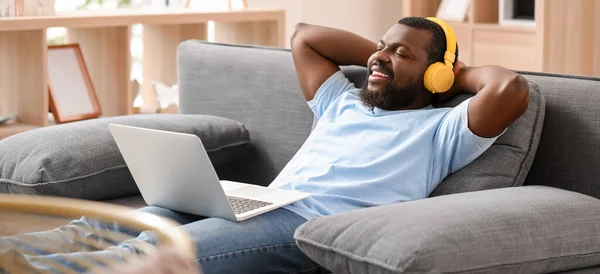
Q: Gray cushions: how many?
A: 3